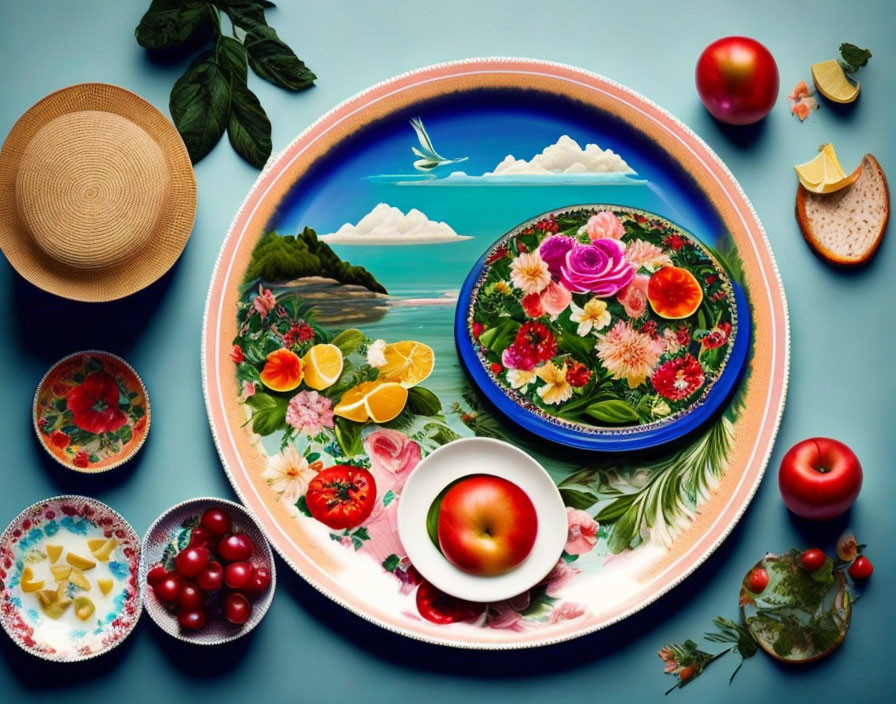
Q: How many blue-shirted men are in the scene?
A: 0